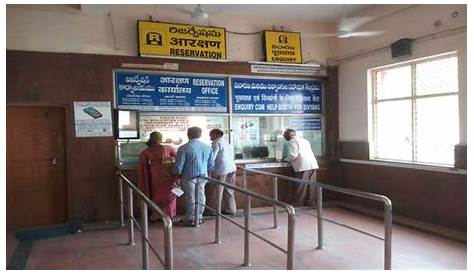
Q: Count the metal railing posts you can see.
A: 12